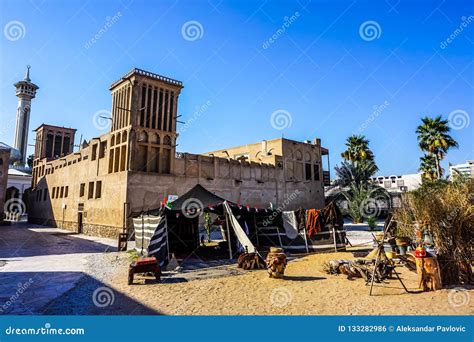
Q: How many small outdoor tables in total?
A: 1